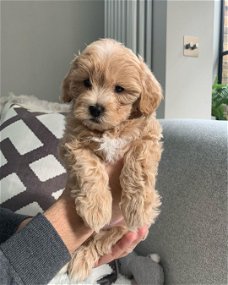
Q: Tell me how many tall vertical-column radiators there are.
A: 1